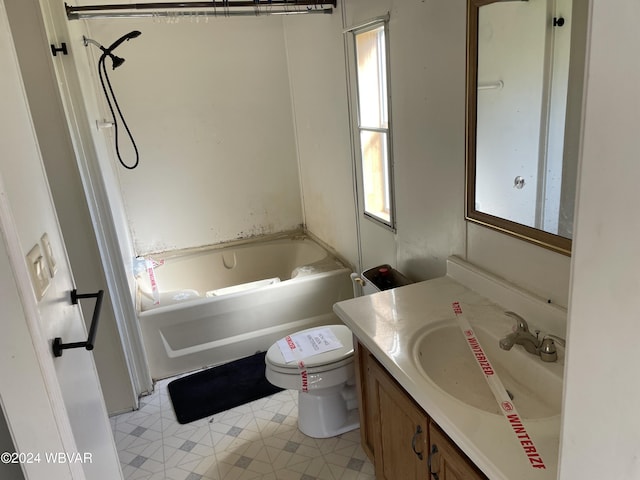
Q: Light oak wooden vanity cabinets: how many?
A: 1